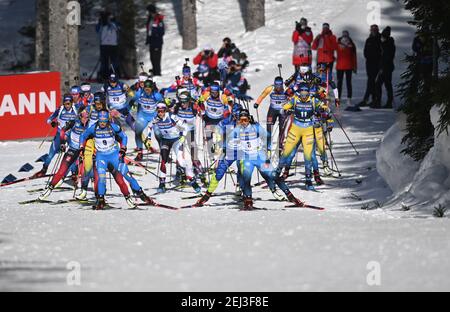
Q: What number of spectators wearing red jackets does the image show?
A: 4